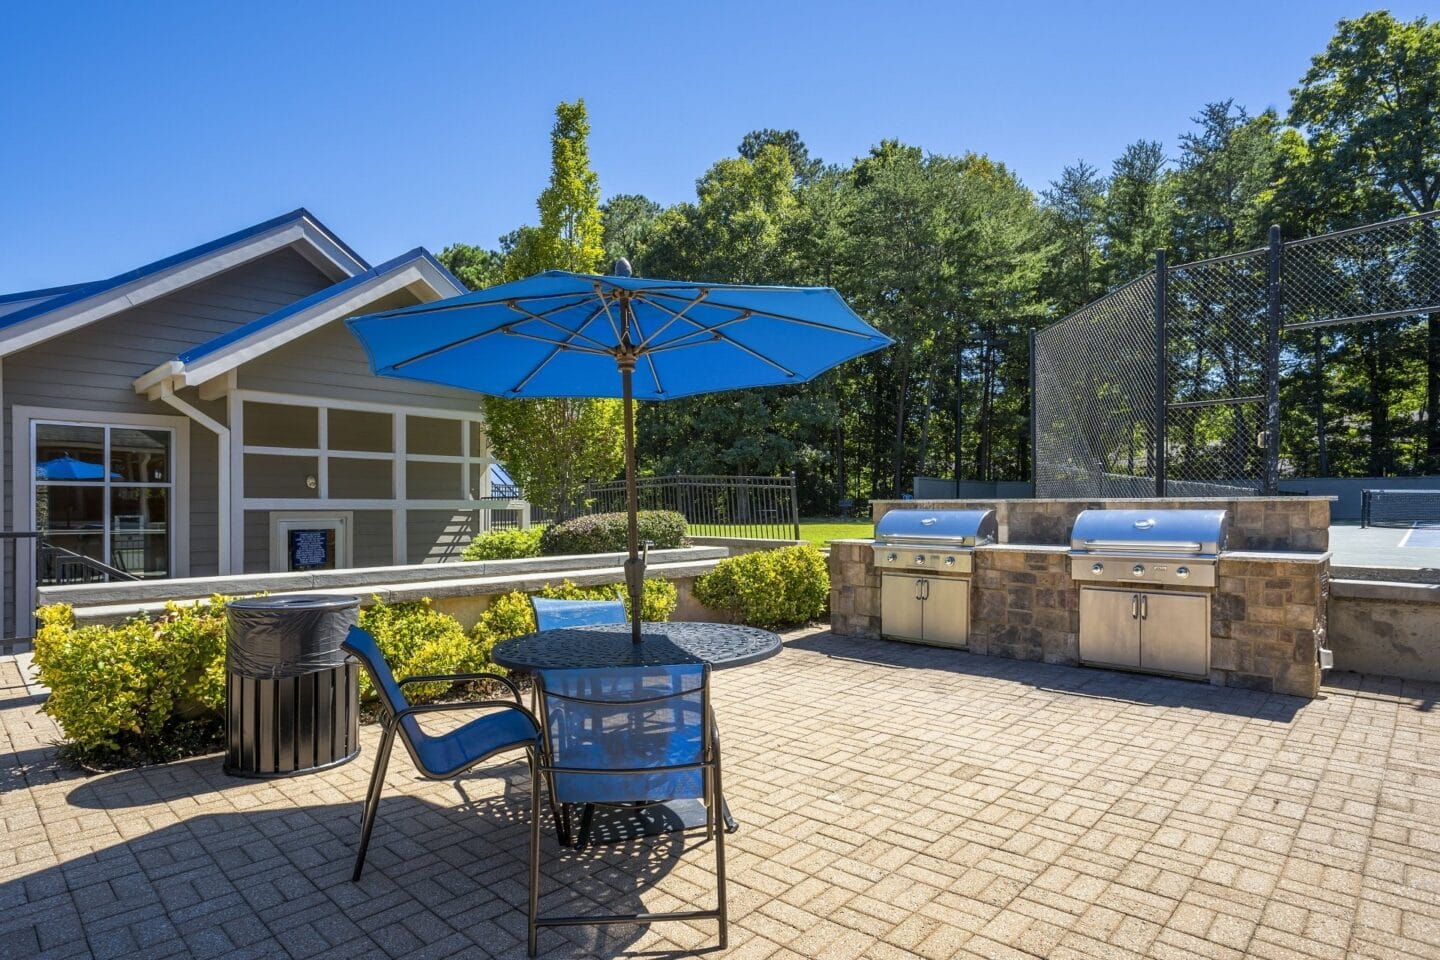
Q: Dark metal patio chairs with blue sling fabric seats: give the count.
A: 3